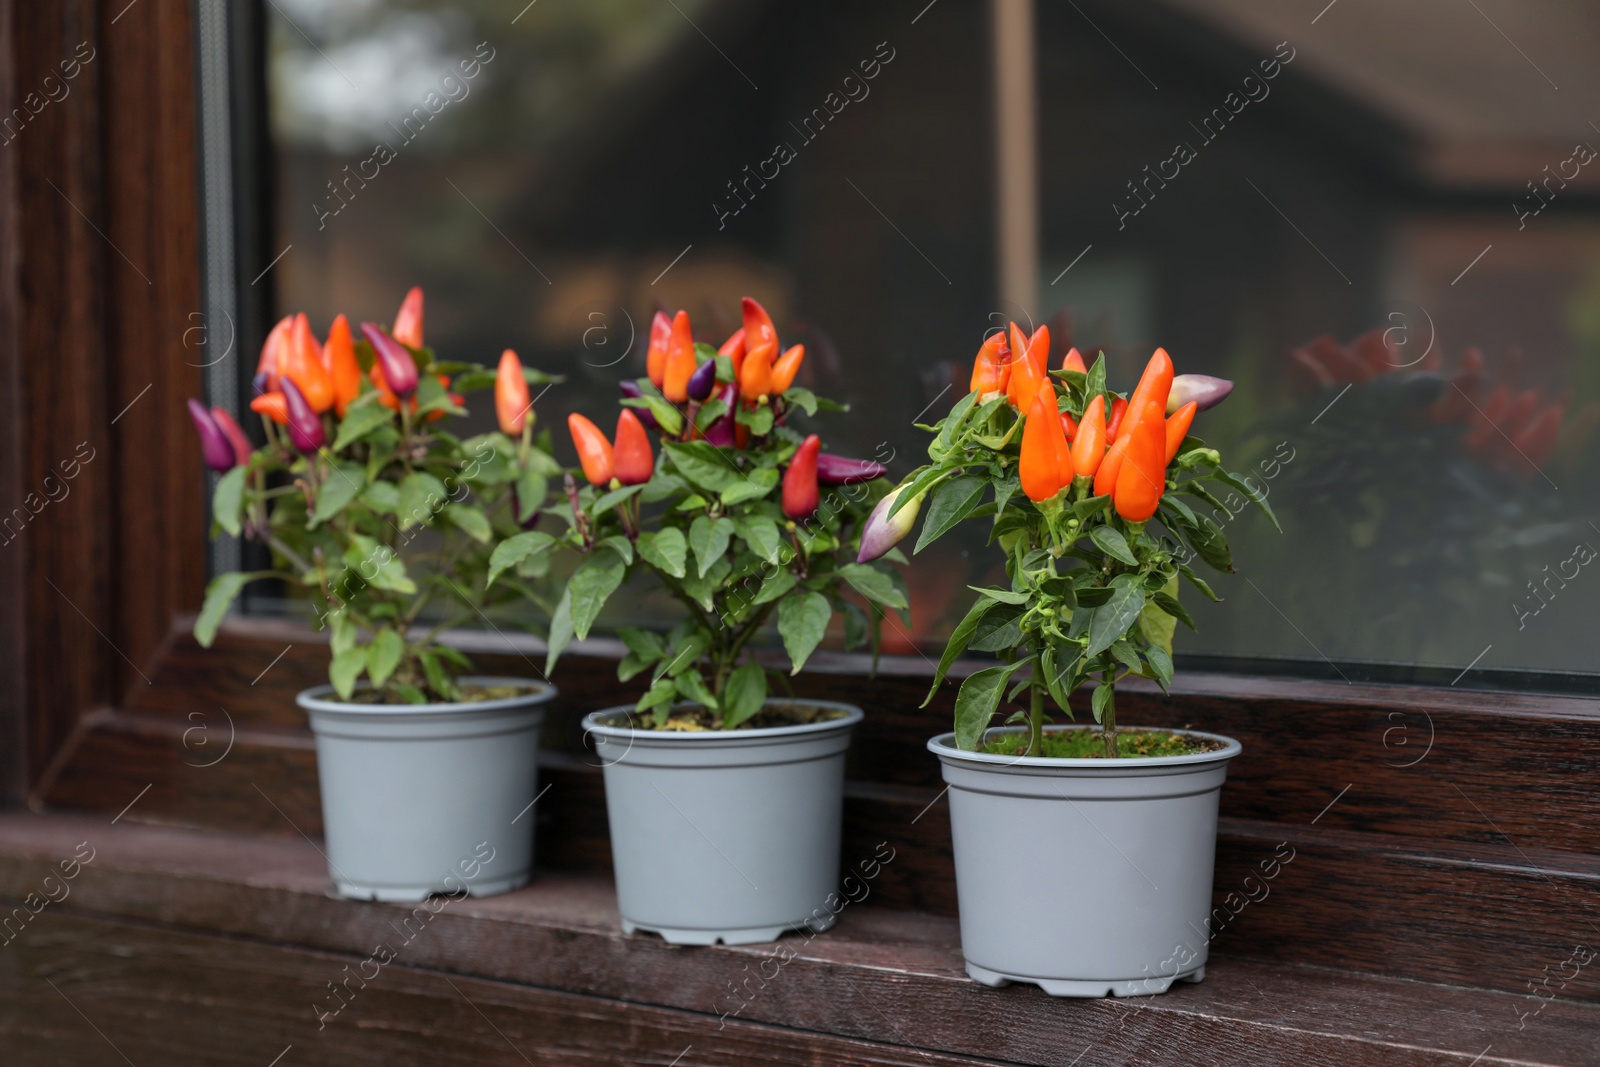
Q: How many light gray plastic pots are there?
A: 3